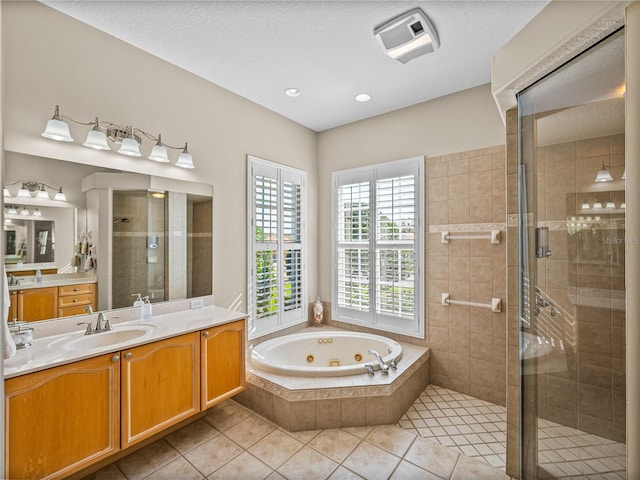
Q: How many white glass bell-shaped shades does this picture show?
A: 5